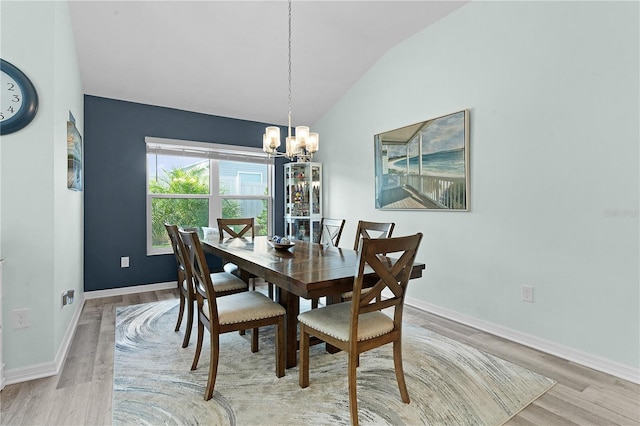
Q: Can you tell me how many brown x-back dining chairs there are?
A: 6